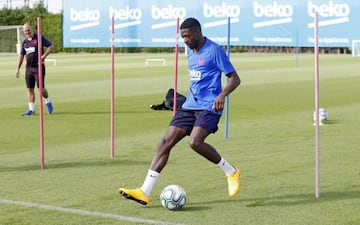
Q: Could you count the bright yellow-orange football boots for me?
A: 2